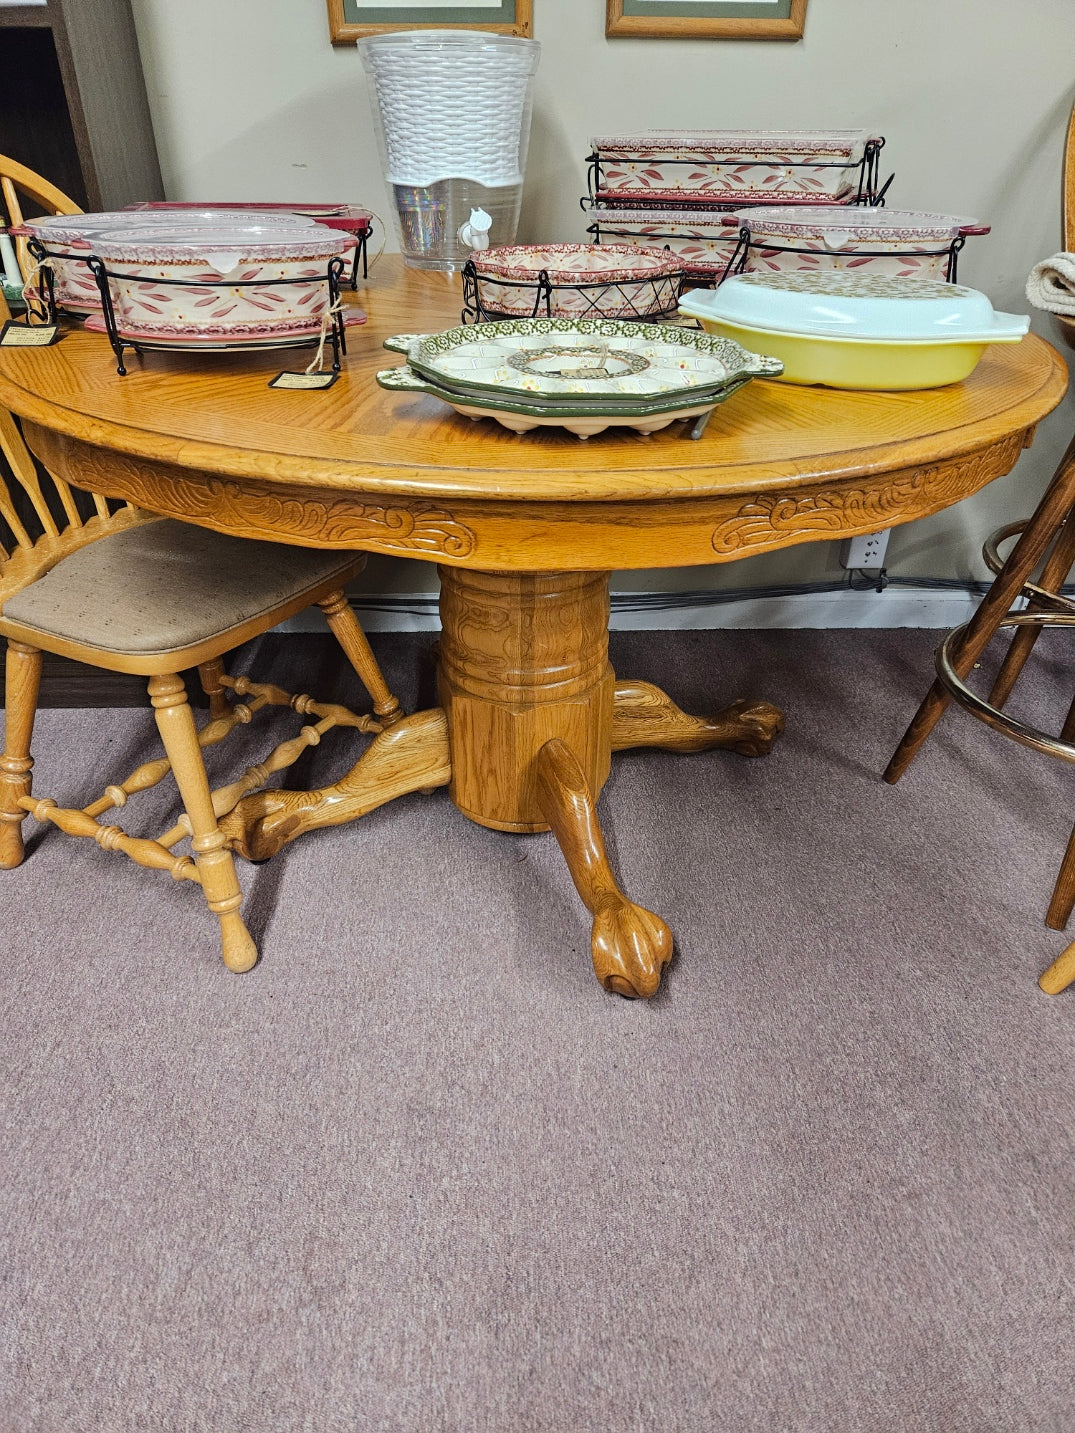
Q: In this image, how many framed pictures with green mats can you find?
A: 2